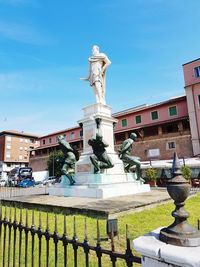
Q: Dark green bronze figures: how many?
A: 3